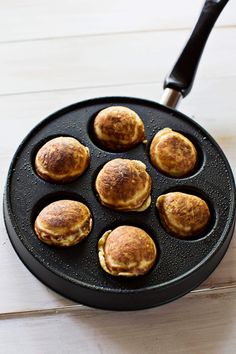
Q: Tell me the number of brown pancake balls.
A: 7